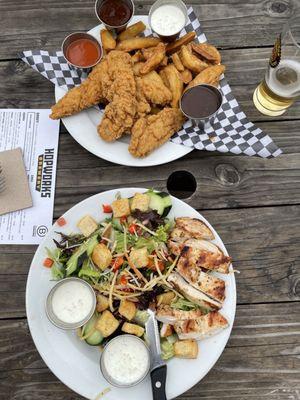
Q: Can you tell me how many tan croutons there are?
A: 11